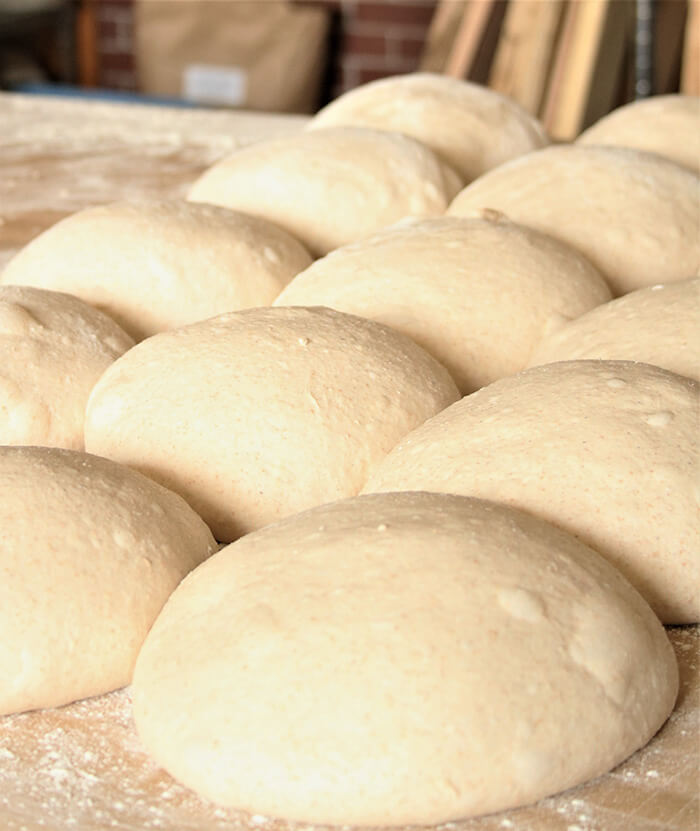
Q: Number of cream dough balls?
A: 12